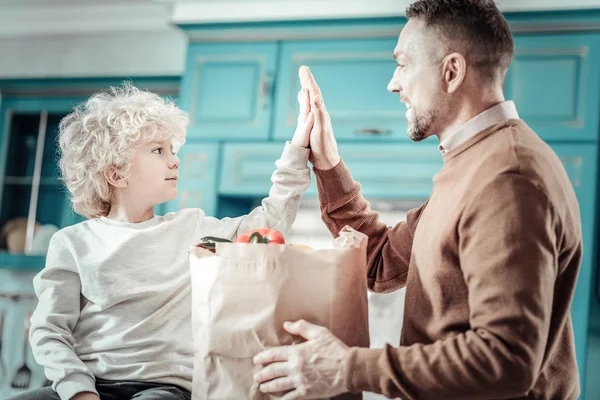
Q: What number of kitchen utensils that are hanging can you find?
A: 2